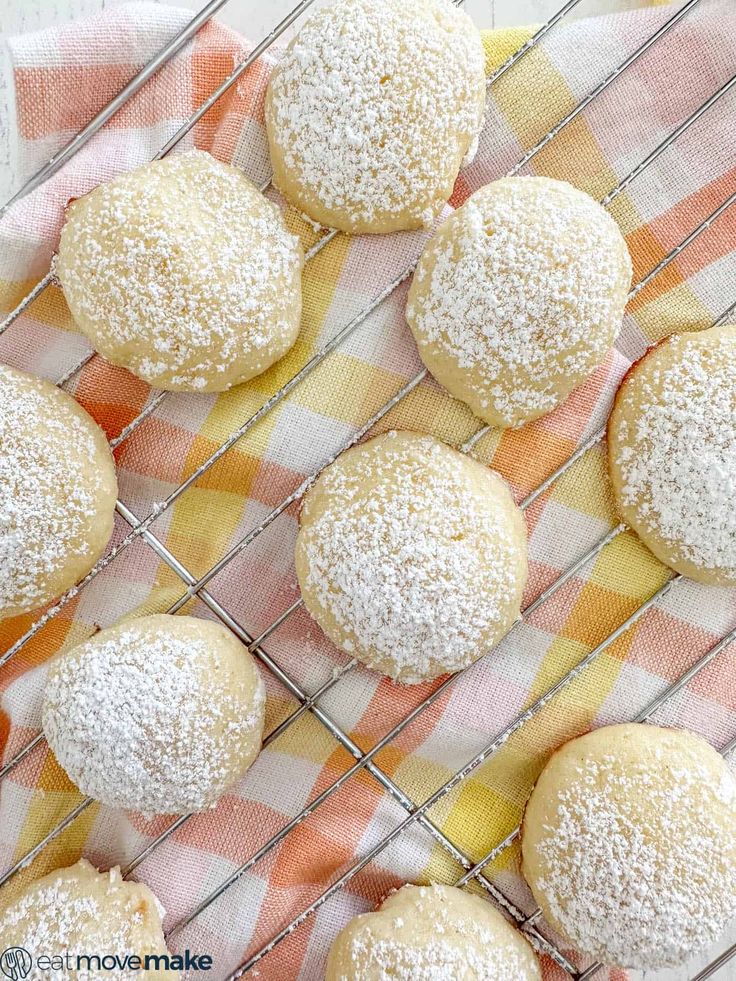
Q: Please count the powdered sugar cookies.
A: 10